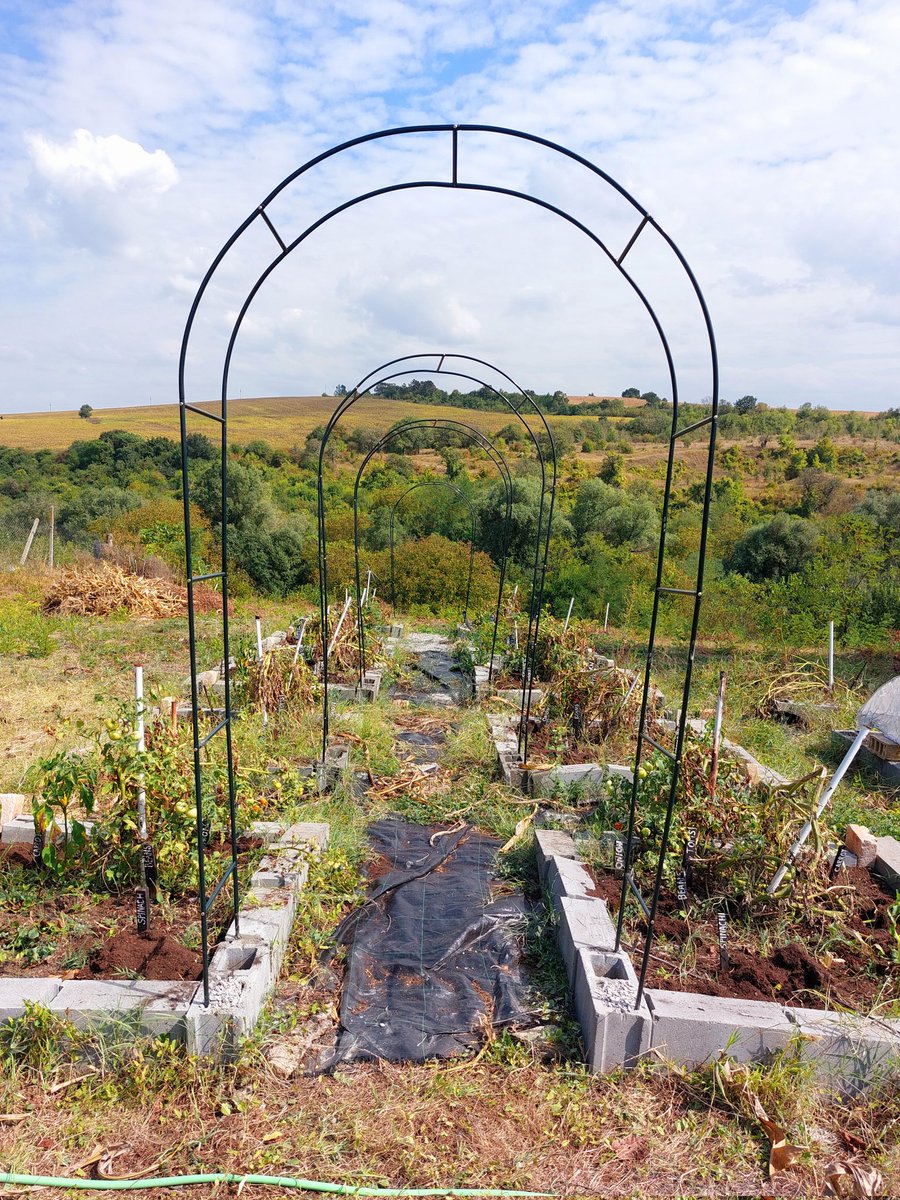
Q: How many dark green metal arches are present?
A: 4